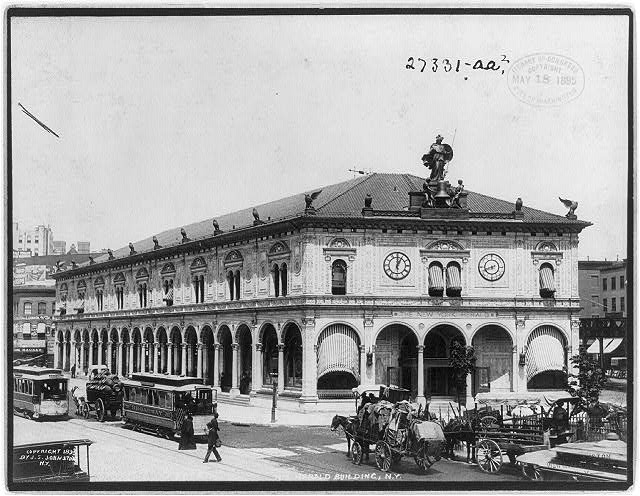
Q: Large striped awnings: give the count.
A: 2